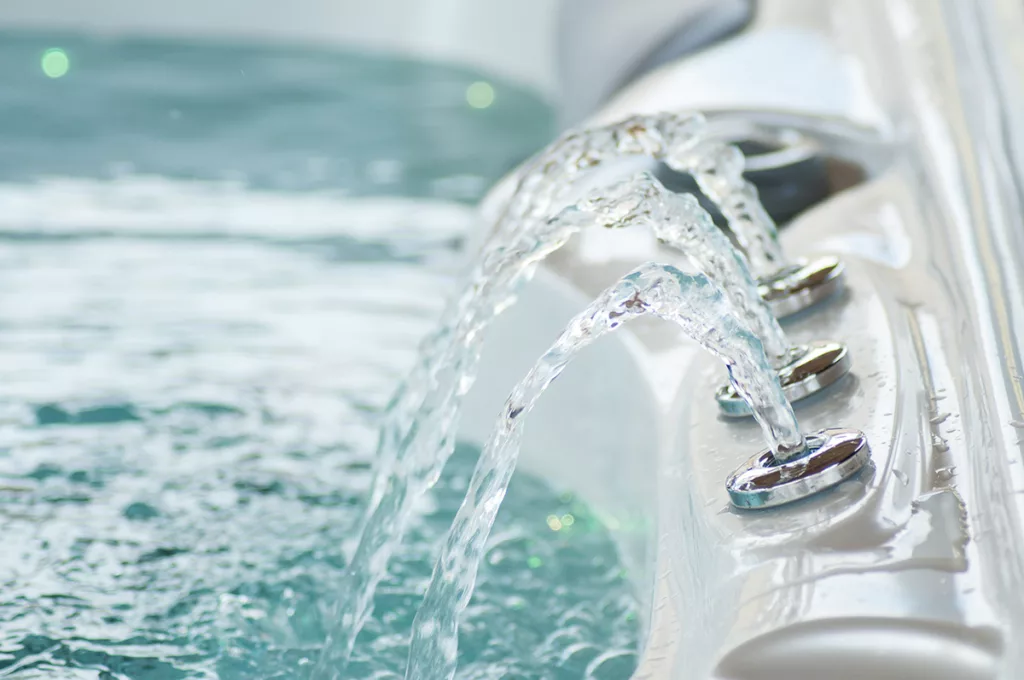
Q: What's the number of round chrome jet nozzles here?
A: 3